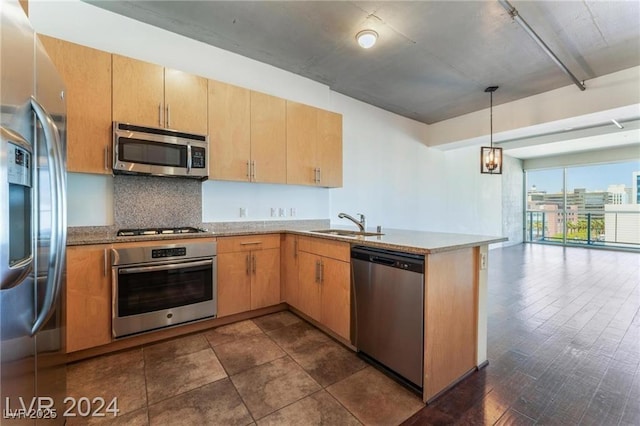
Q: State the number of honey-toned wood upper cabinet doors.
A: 7